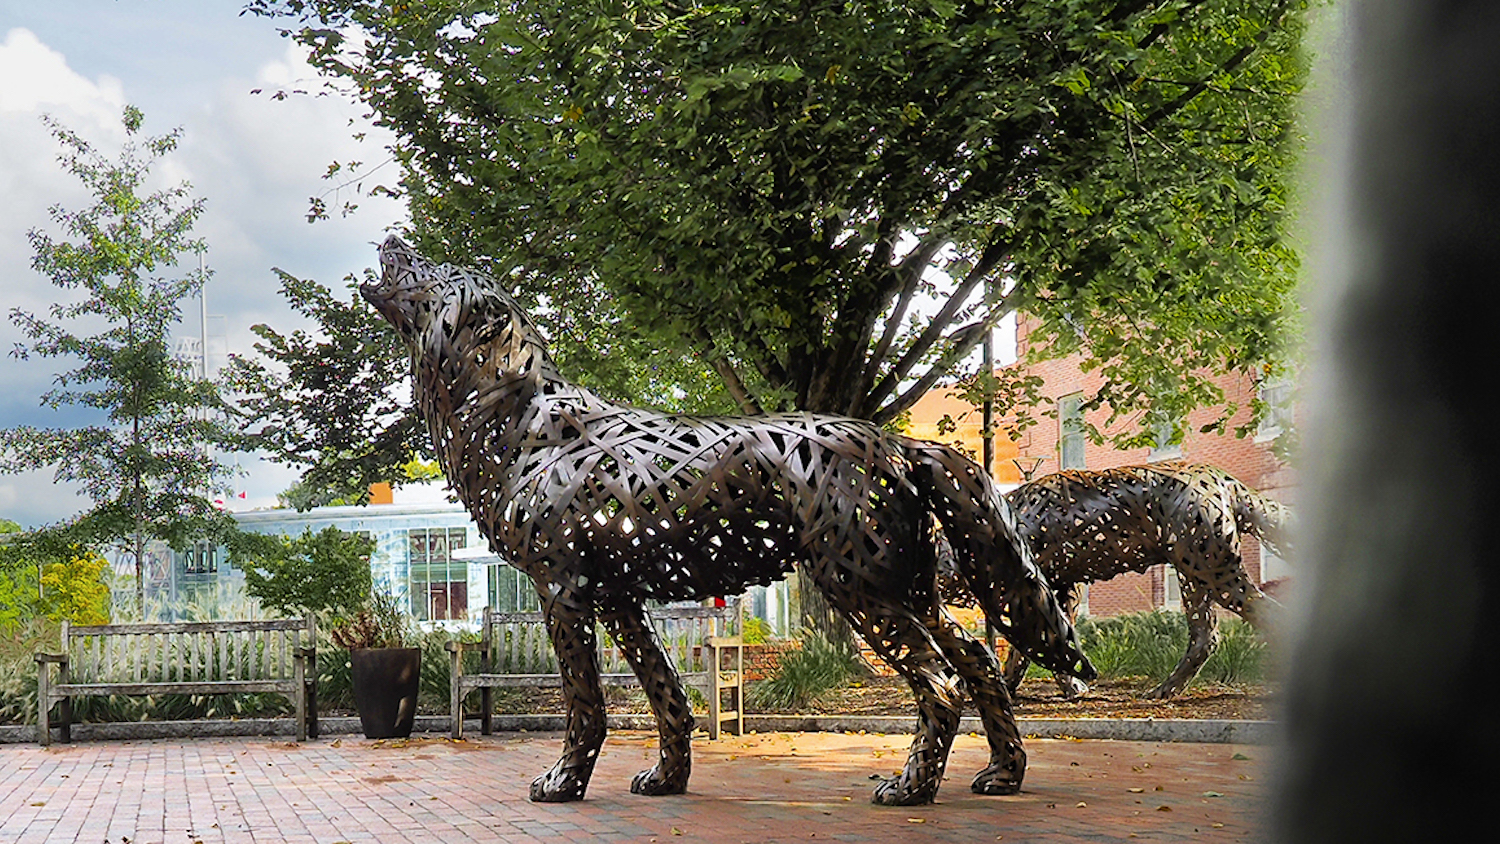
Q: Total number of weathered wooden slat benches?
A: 2